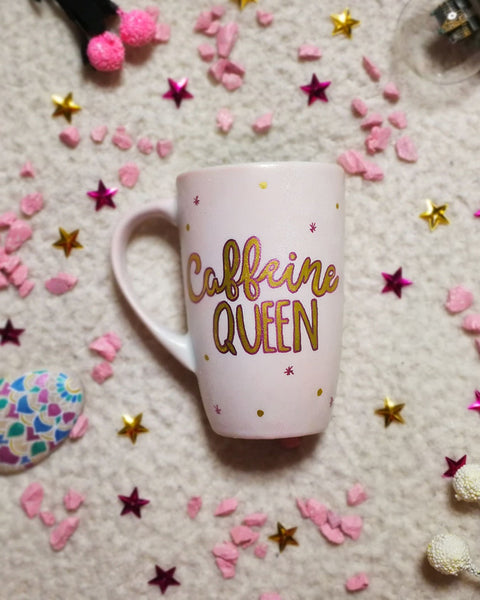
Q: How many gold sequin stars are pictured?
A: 8